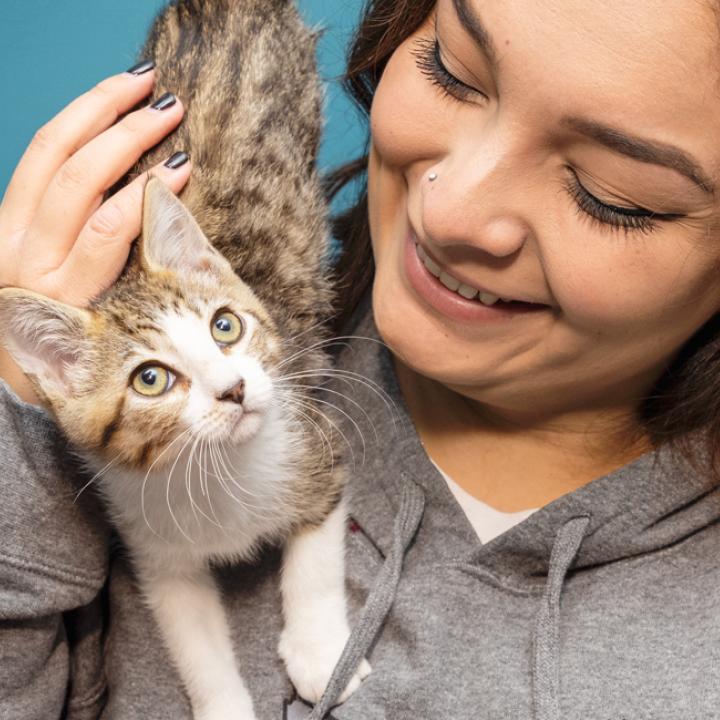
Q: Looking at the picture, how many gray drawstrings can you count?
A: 2